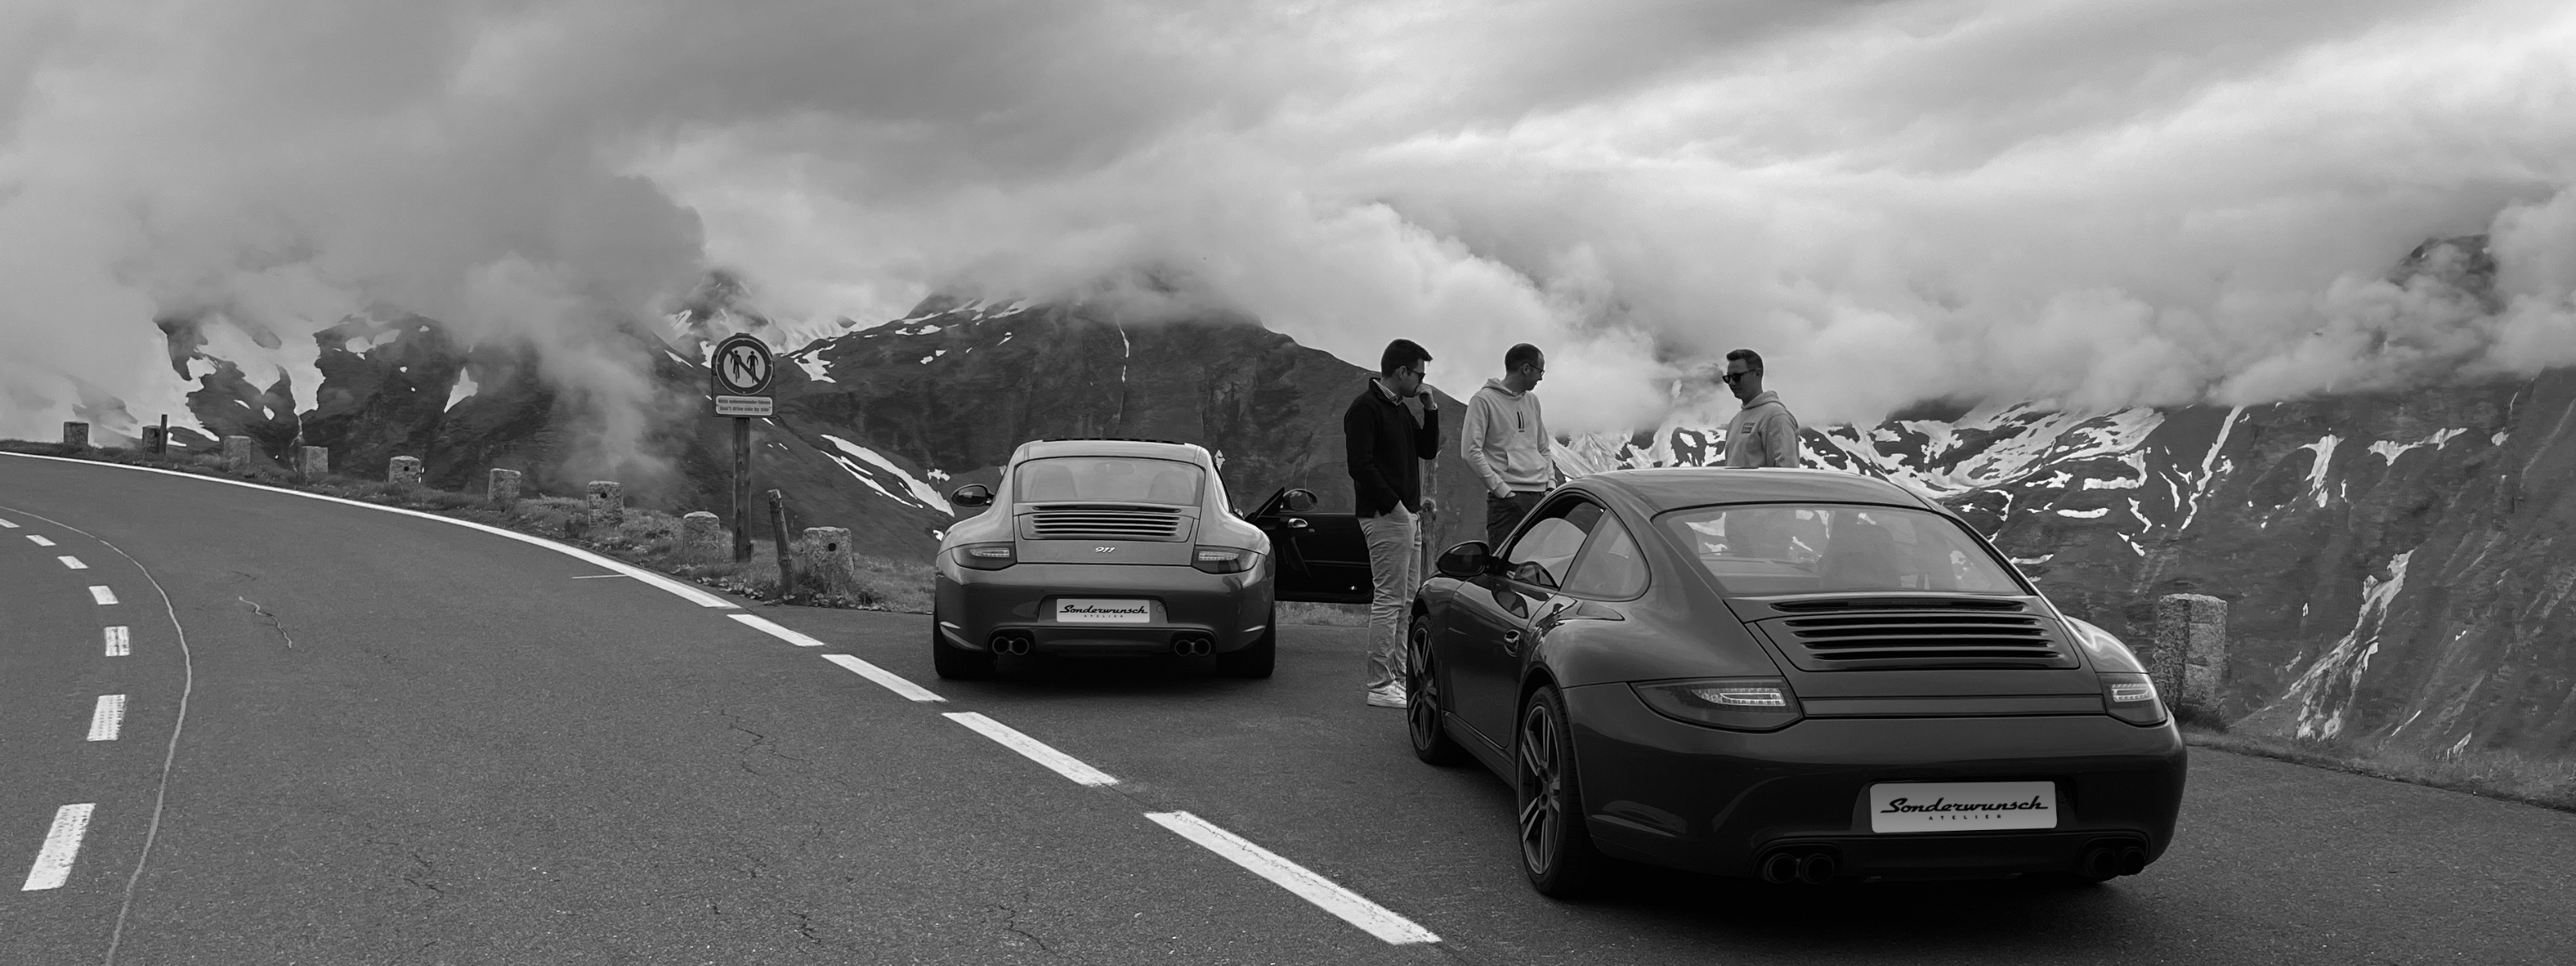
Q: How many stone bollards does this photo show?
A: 10